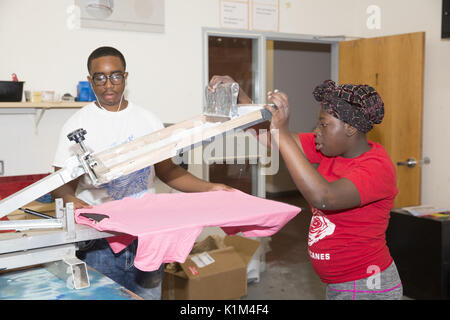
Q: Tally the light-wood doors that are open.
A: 1